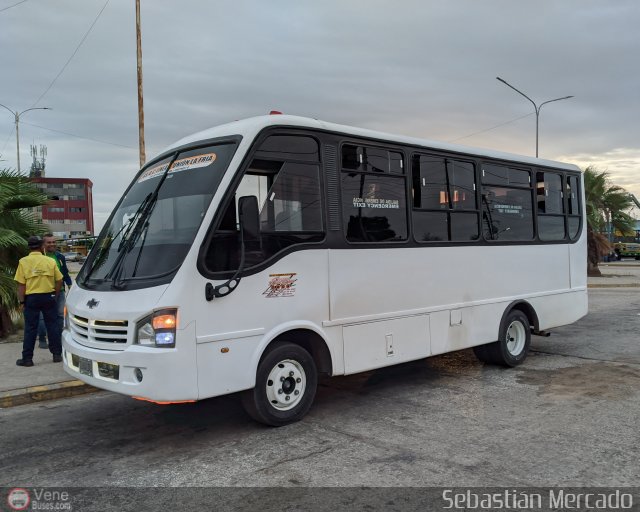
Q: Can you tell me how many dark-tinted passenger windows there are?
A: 5